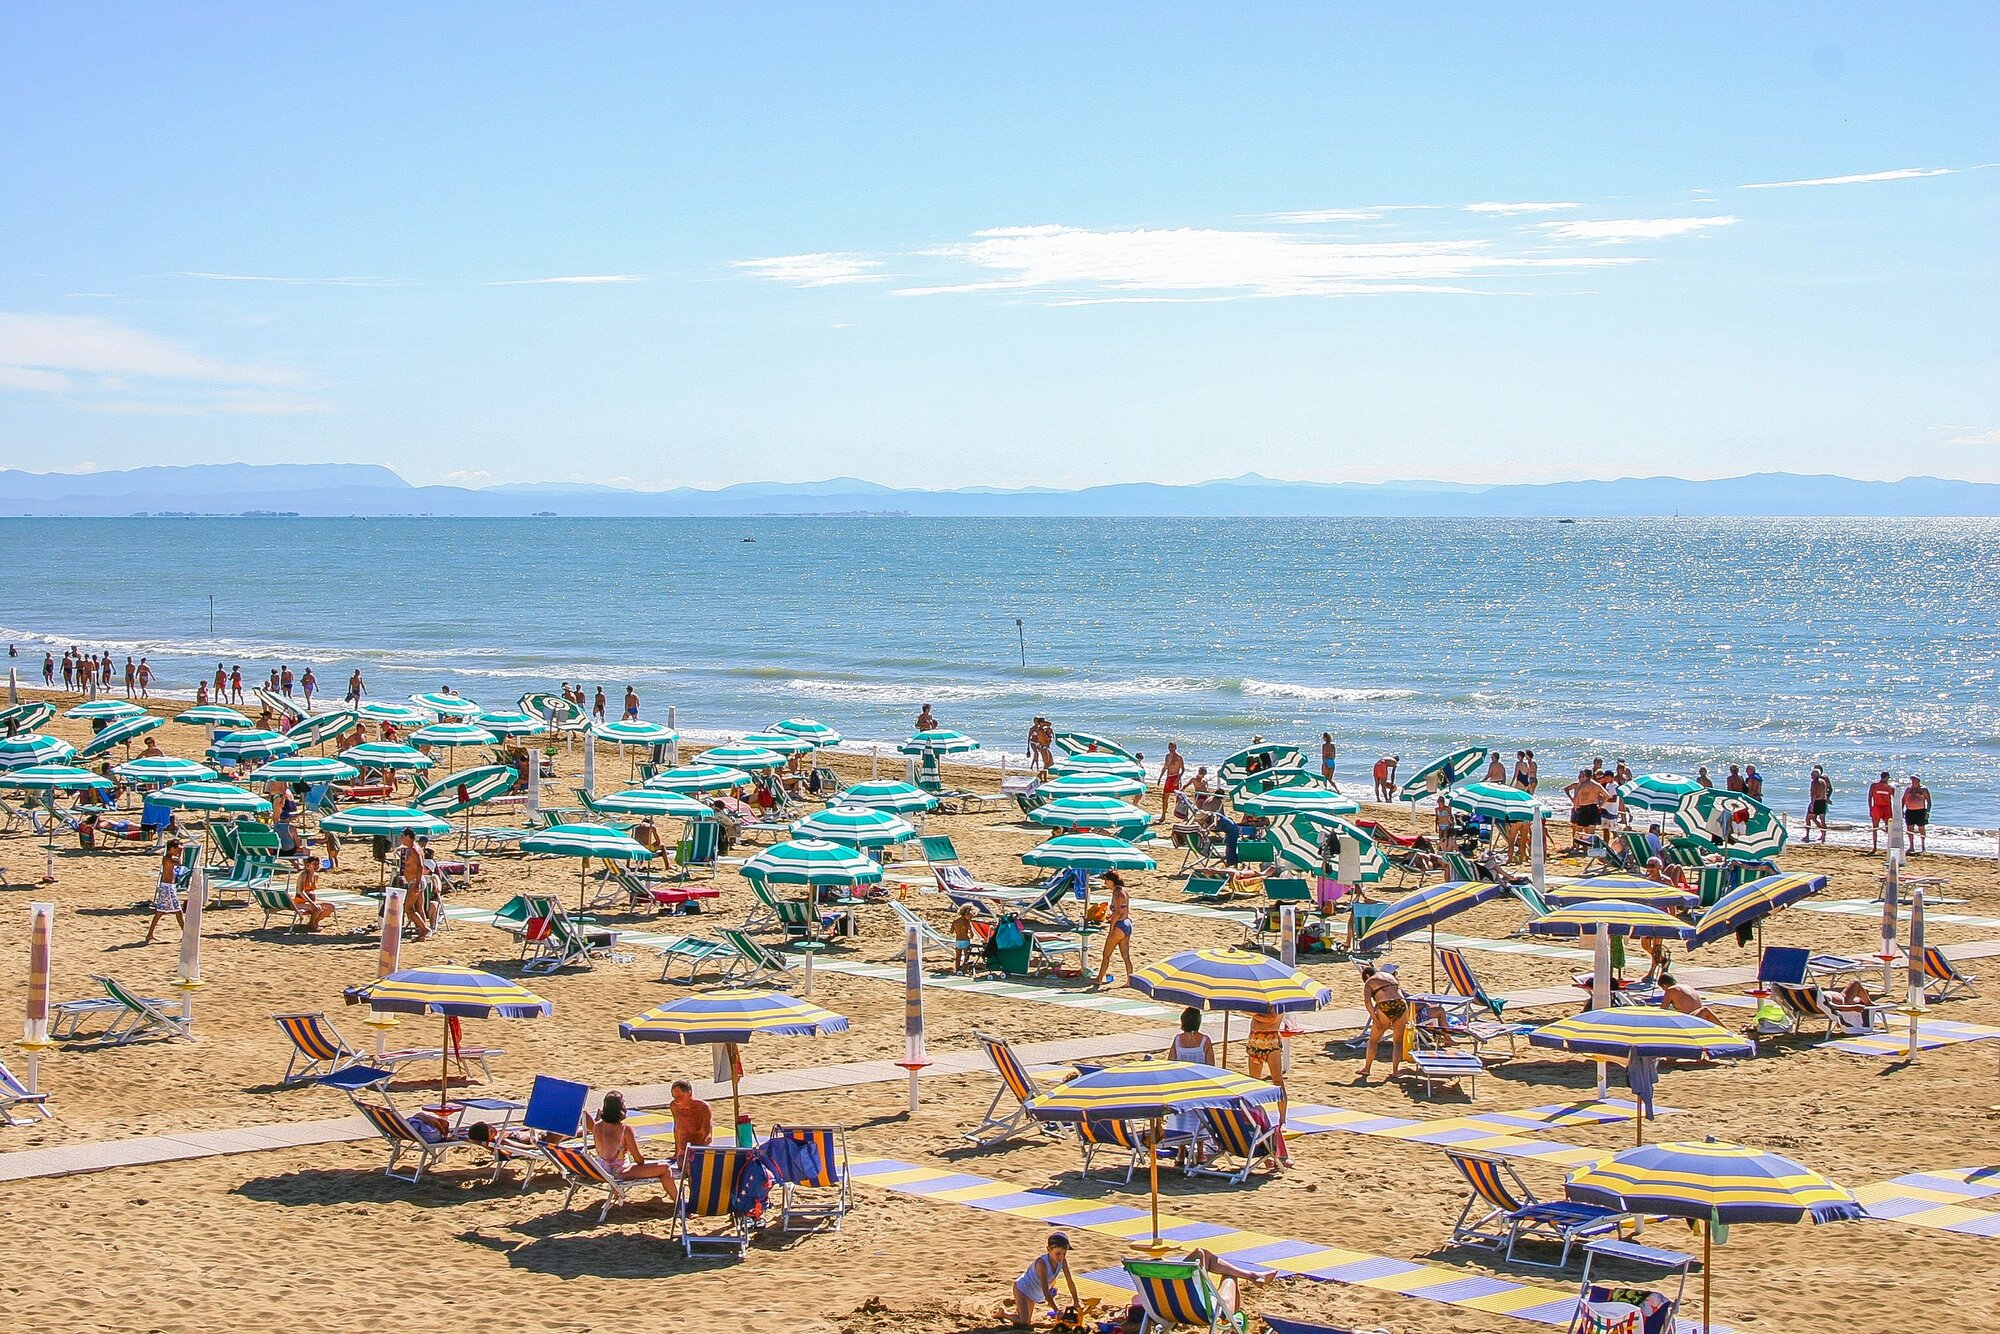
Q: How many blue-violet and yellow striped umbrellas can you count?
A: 10